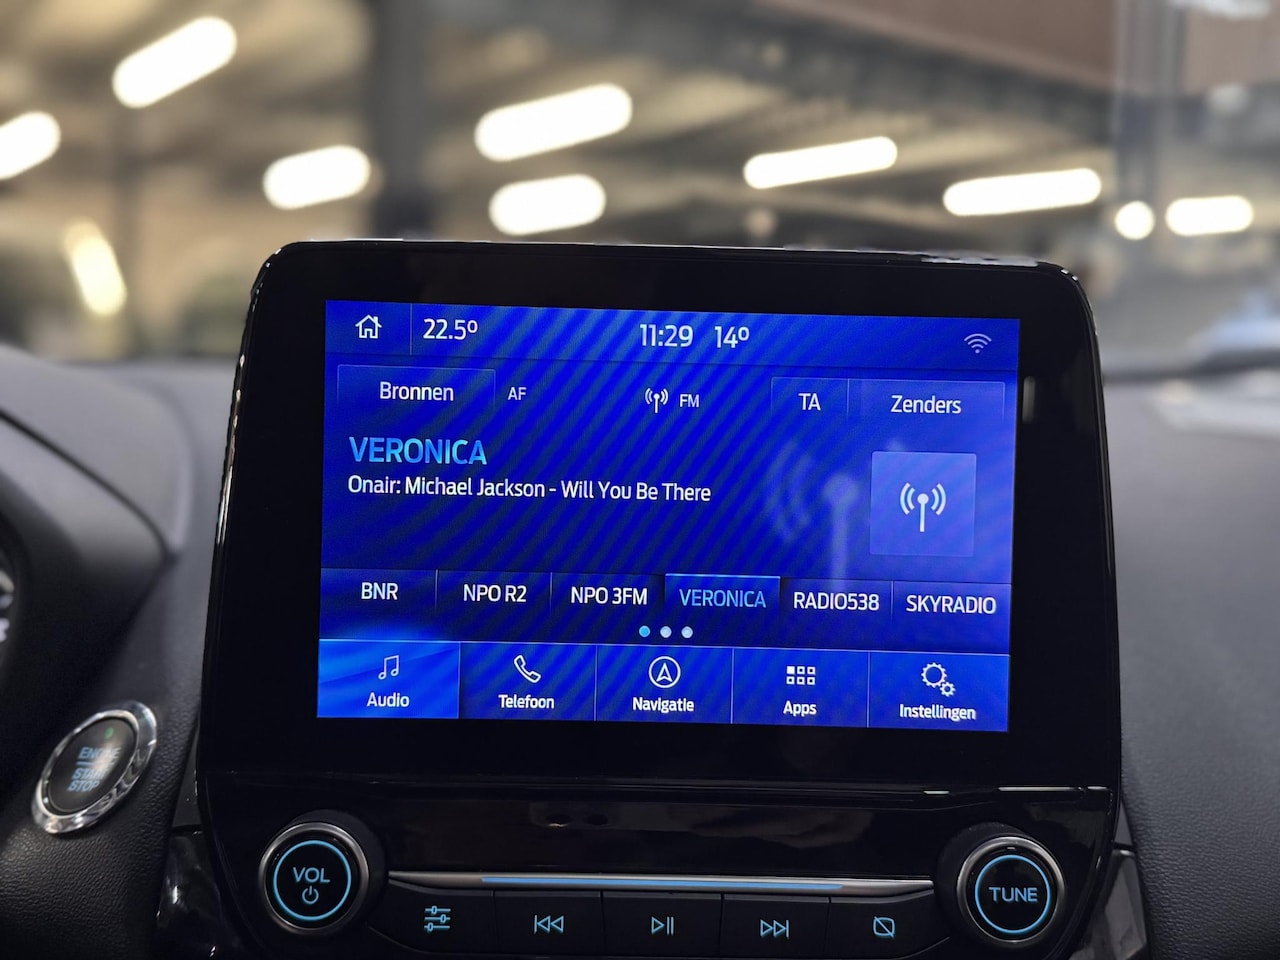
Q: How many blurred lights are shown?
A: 10